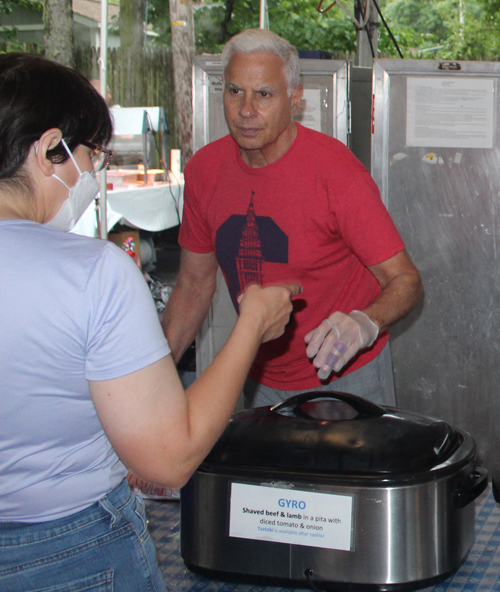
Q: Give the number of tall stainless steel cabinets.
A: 2